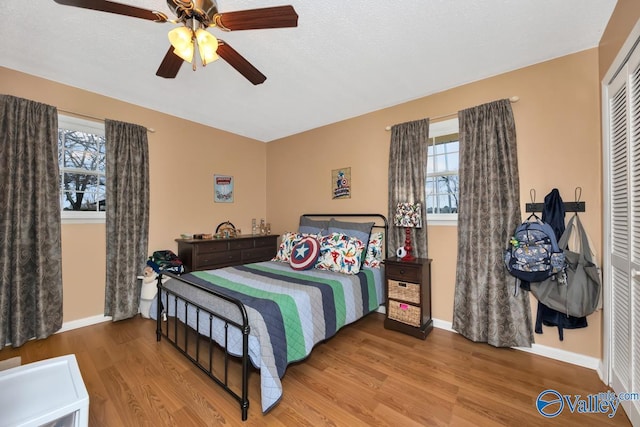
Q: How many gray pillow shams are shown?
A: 2